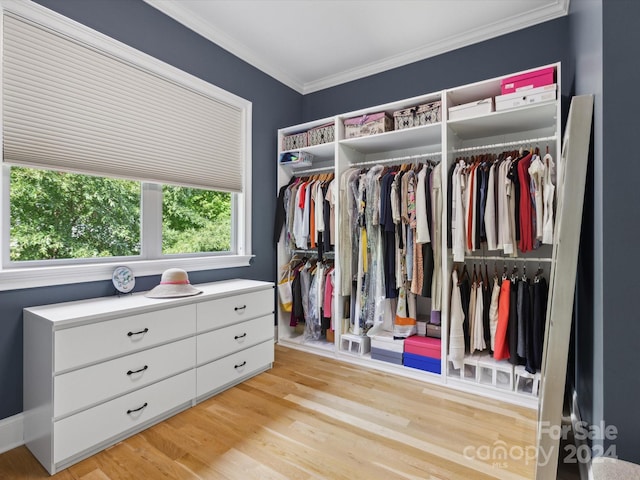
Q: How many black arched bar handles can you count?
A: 6